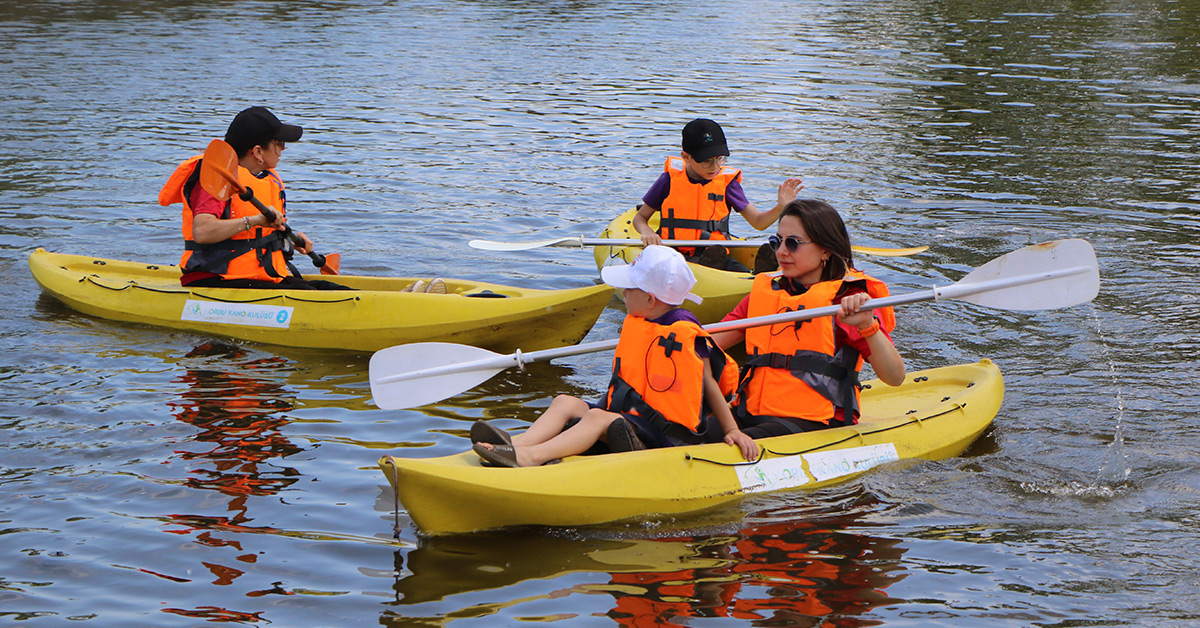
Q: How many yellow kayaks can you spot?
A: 3